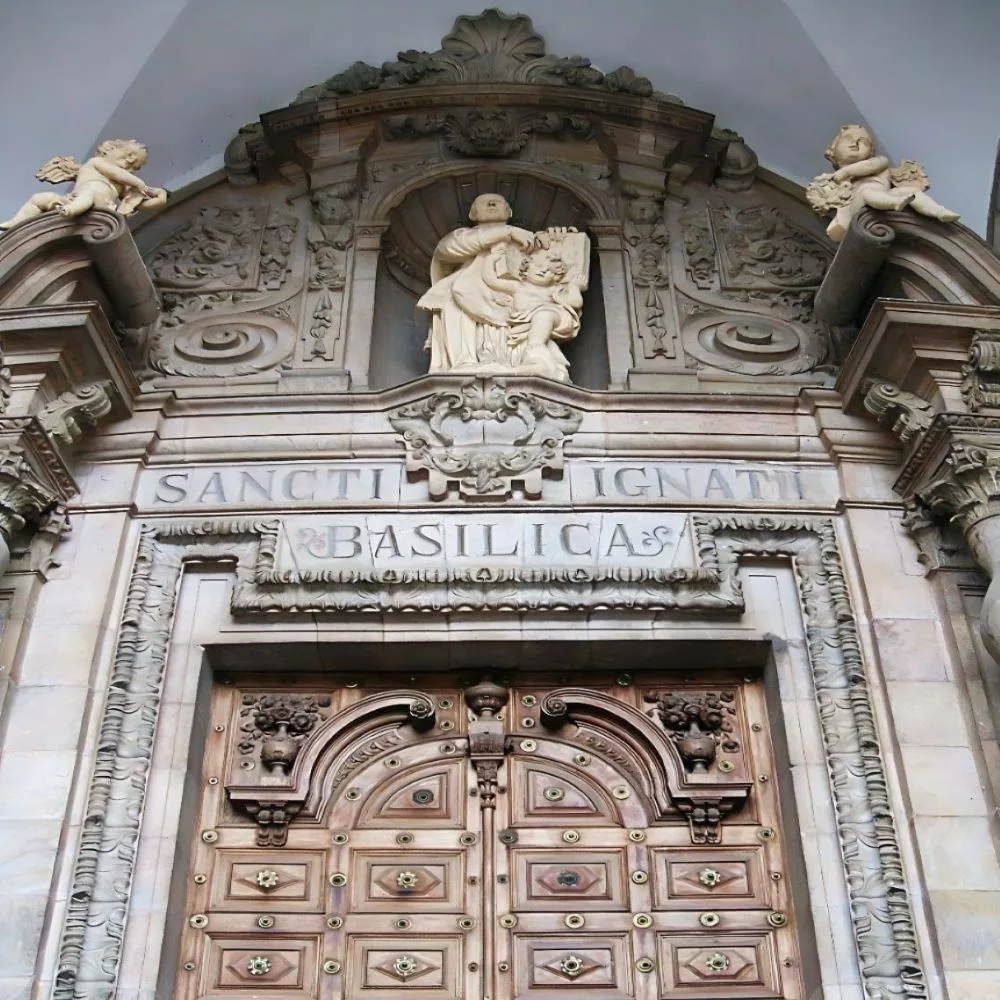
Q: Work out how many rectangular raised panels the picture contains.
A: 8